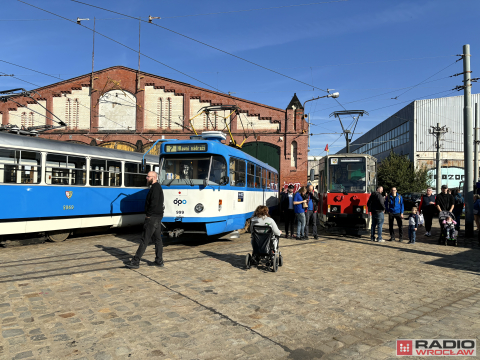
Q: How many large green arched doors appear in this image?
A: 1